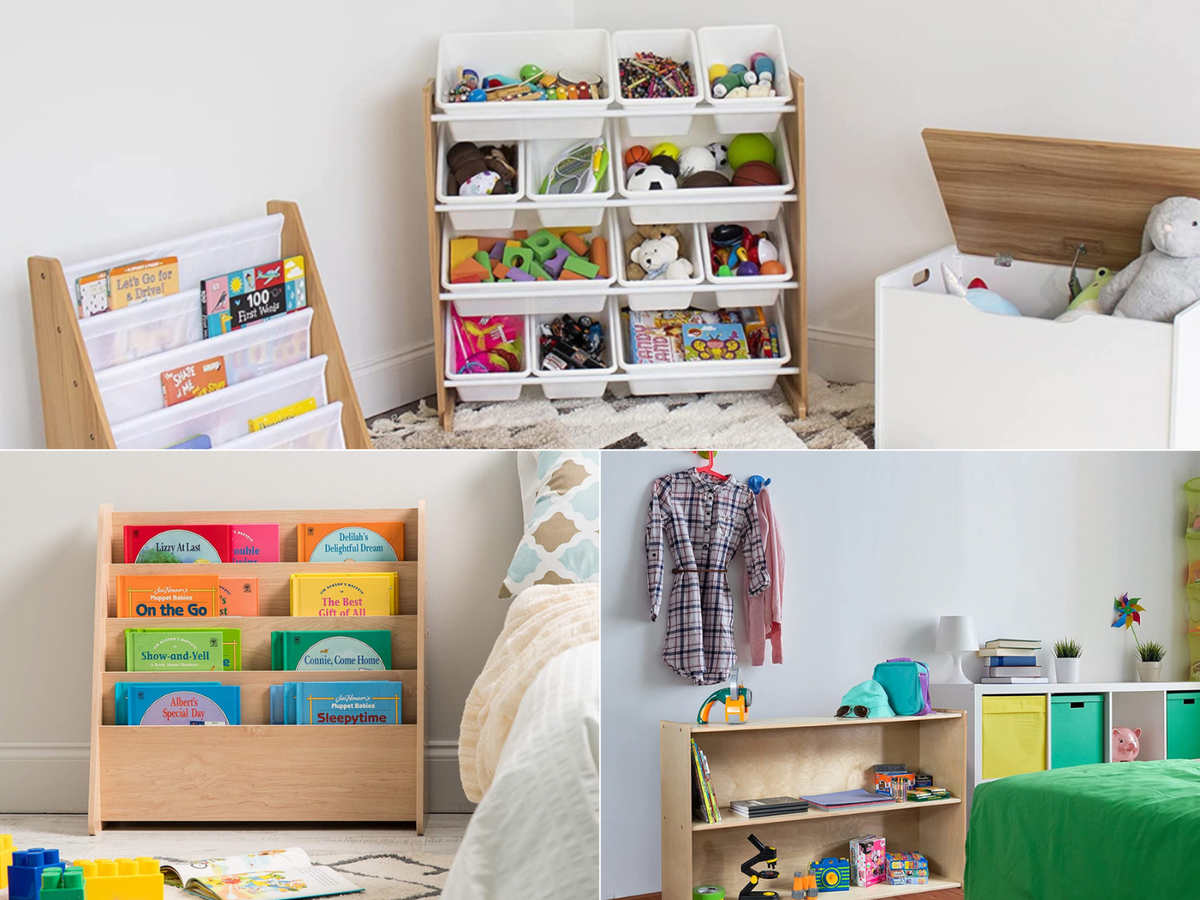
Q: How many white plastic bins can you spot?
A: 12